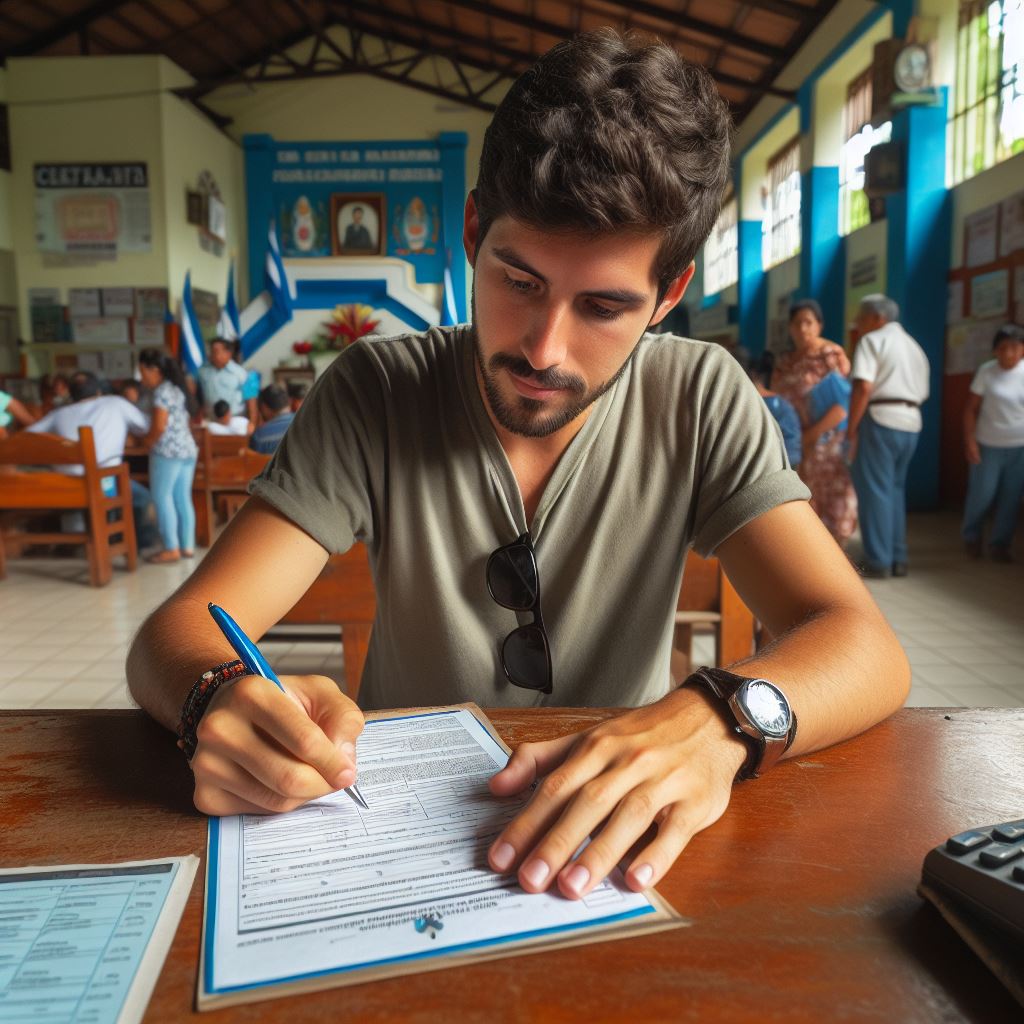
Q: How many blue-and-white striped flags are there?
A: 4